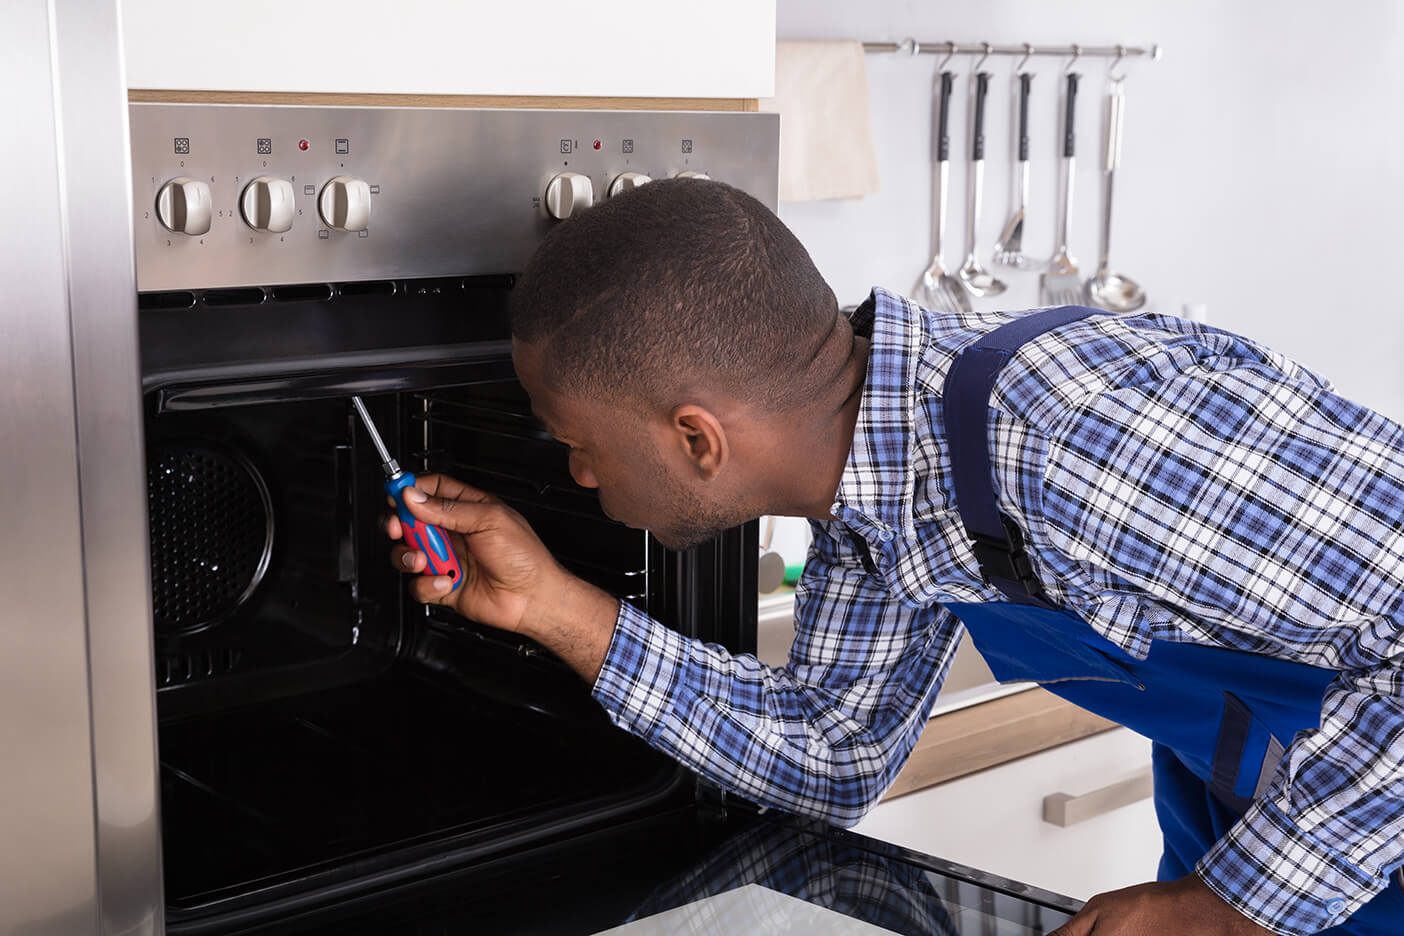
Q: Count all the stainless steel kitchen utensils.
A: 5